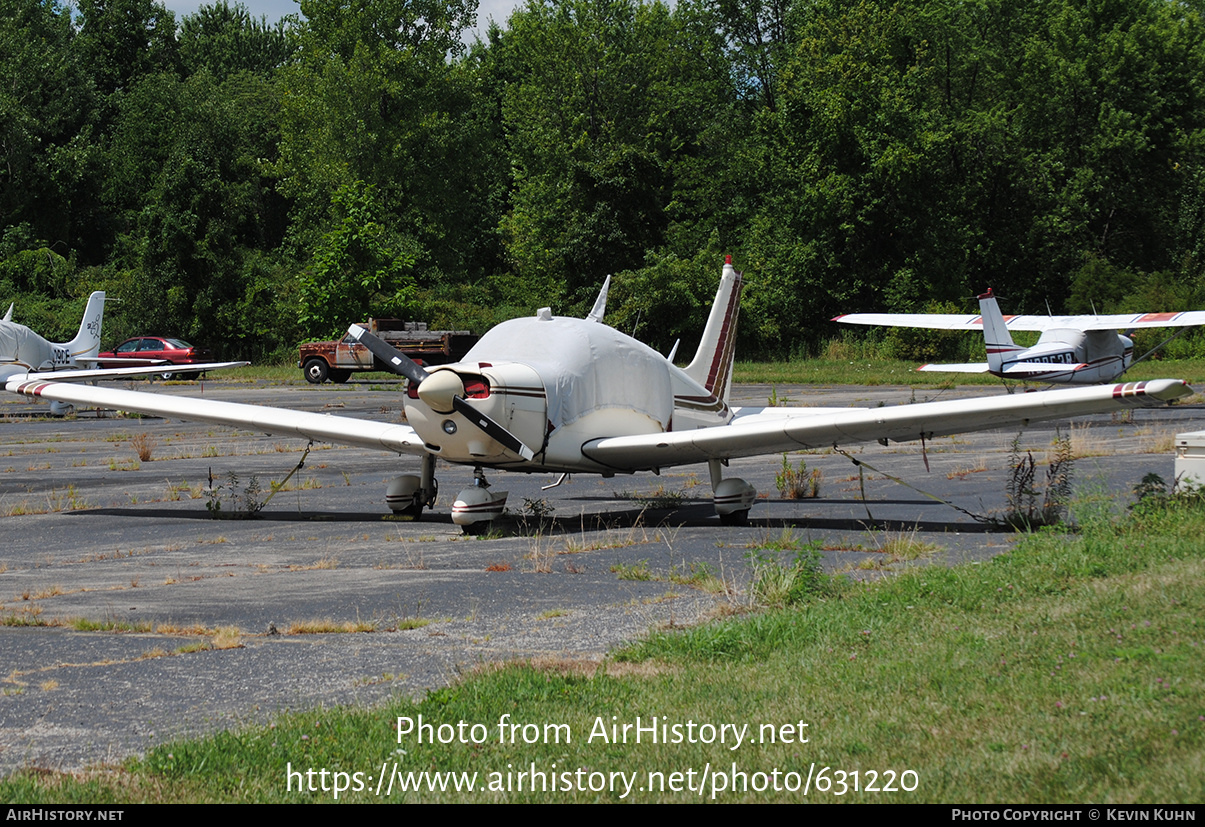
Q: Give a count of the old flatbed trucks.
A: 1